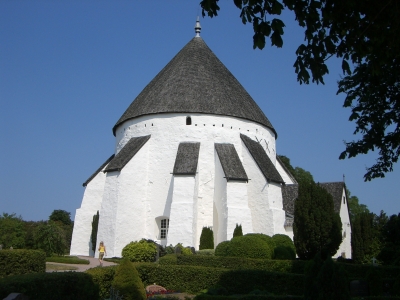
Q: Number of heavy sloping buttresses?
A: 6